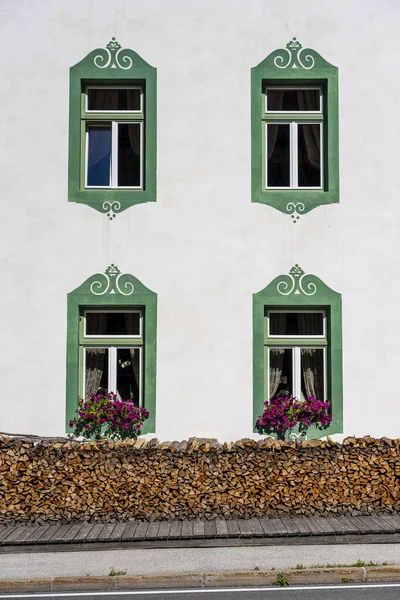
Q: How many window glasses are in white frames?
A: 12